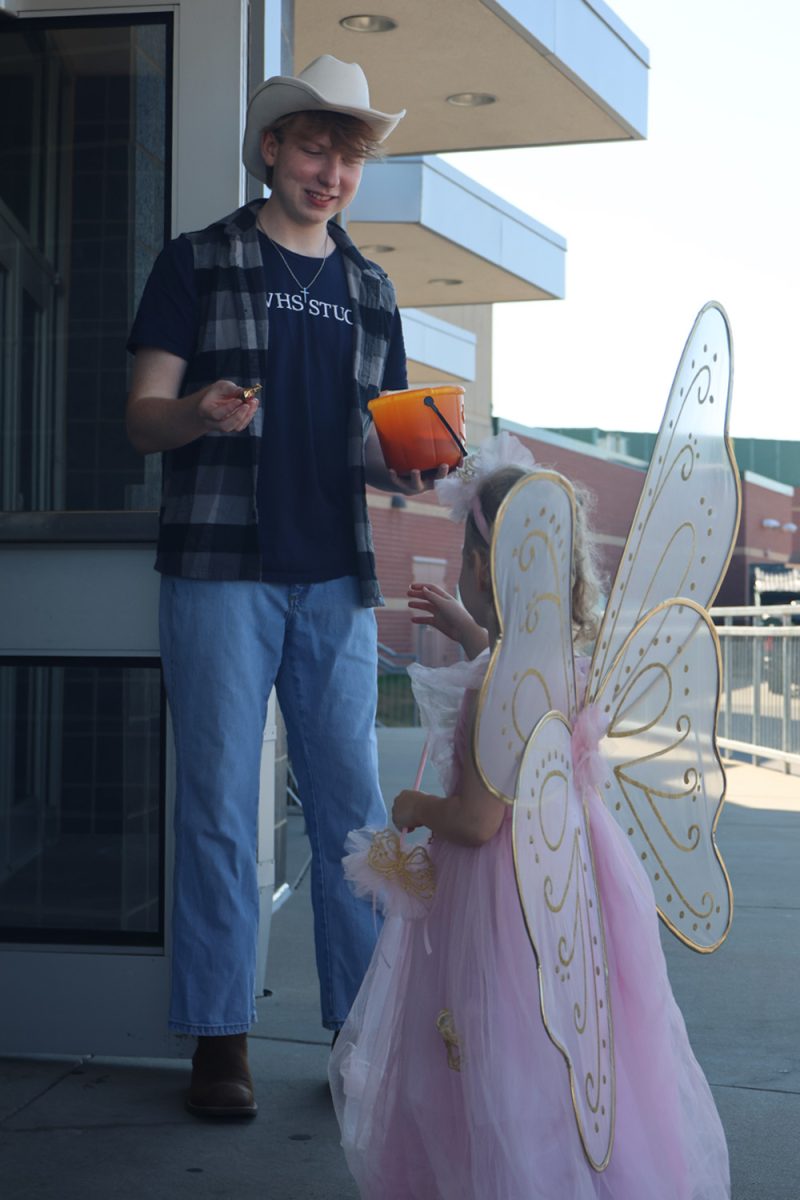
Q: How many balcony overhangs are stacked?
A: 3